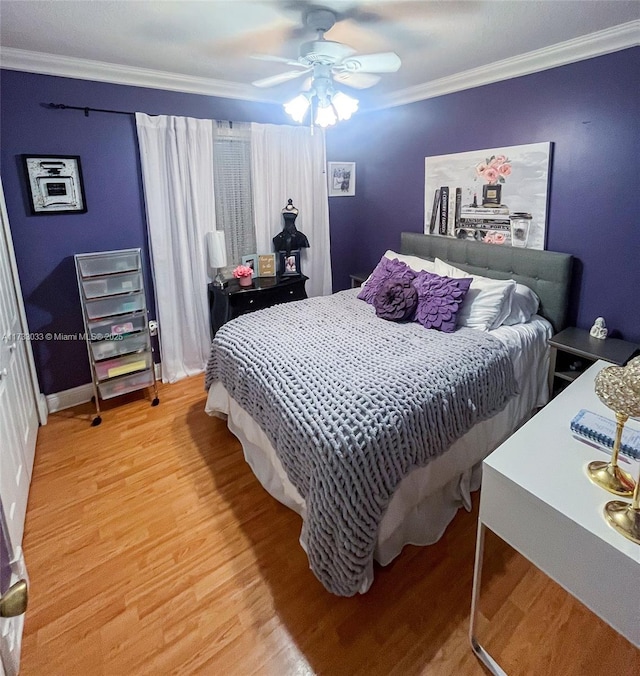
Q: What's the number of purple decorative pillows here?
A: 3